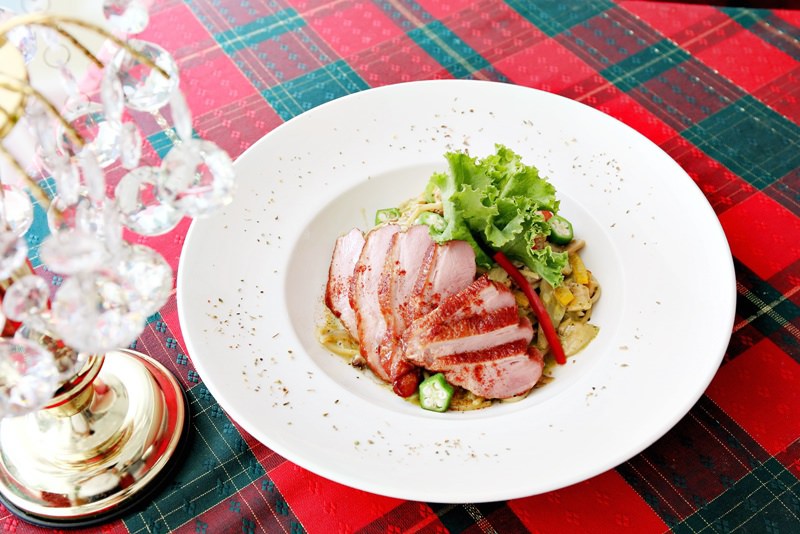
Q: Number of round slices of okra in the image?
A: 4